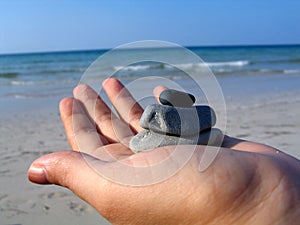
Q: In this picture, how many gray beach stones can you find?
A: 3